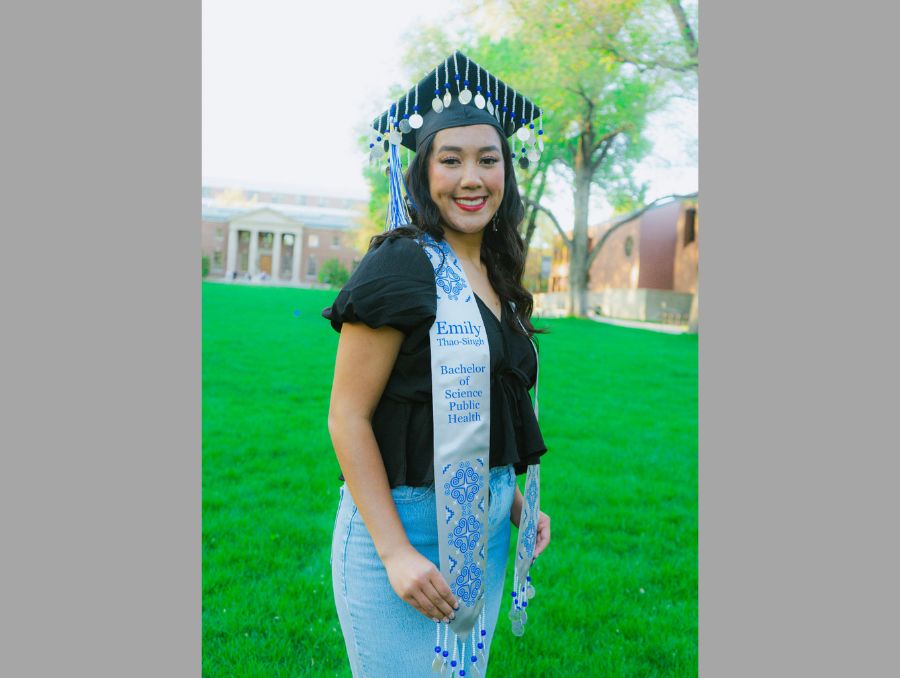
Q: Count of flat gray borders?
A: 2